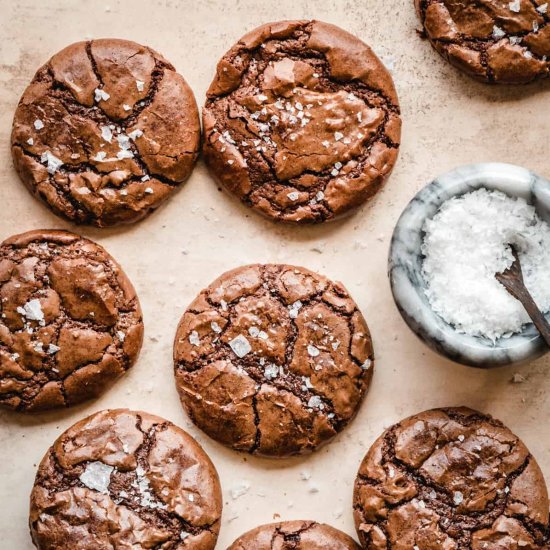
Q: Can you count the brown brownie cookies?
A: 8